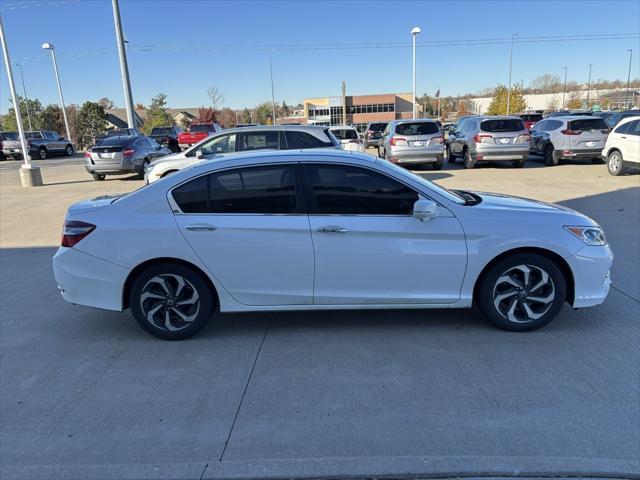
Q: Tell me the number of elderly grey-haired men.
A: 0